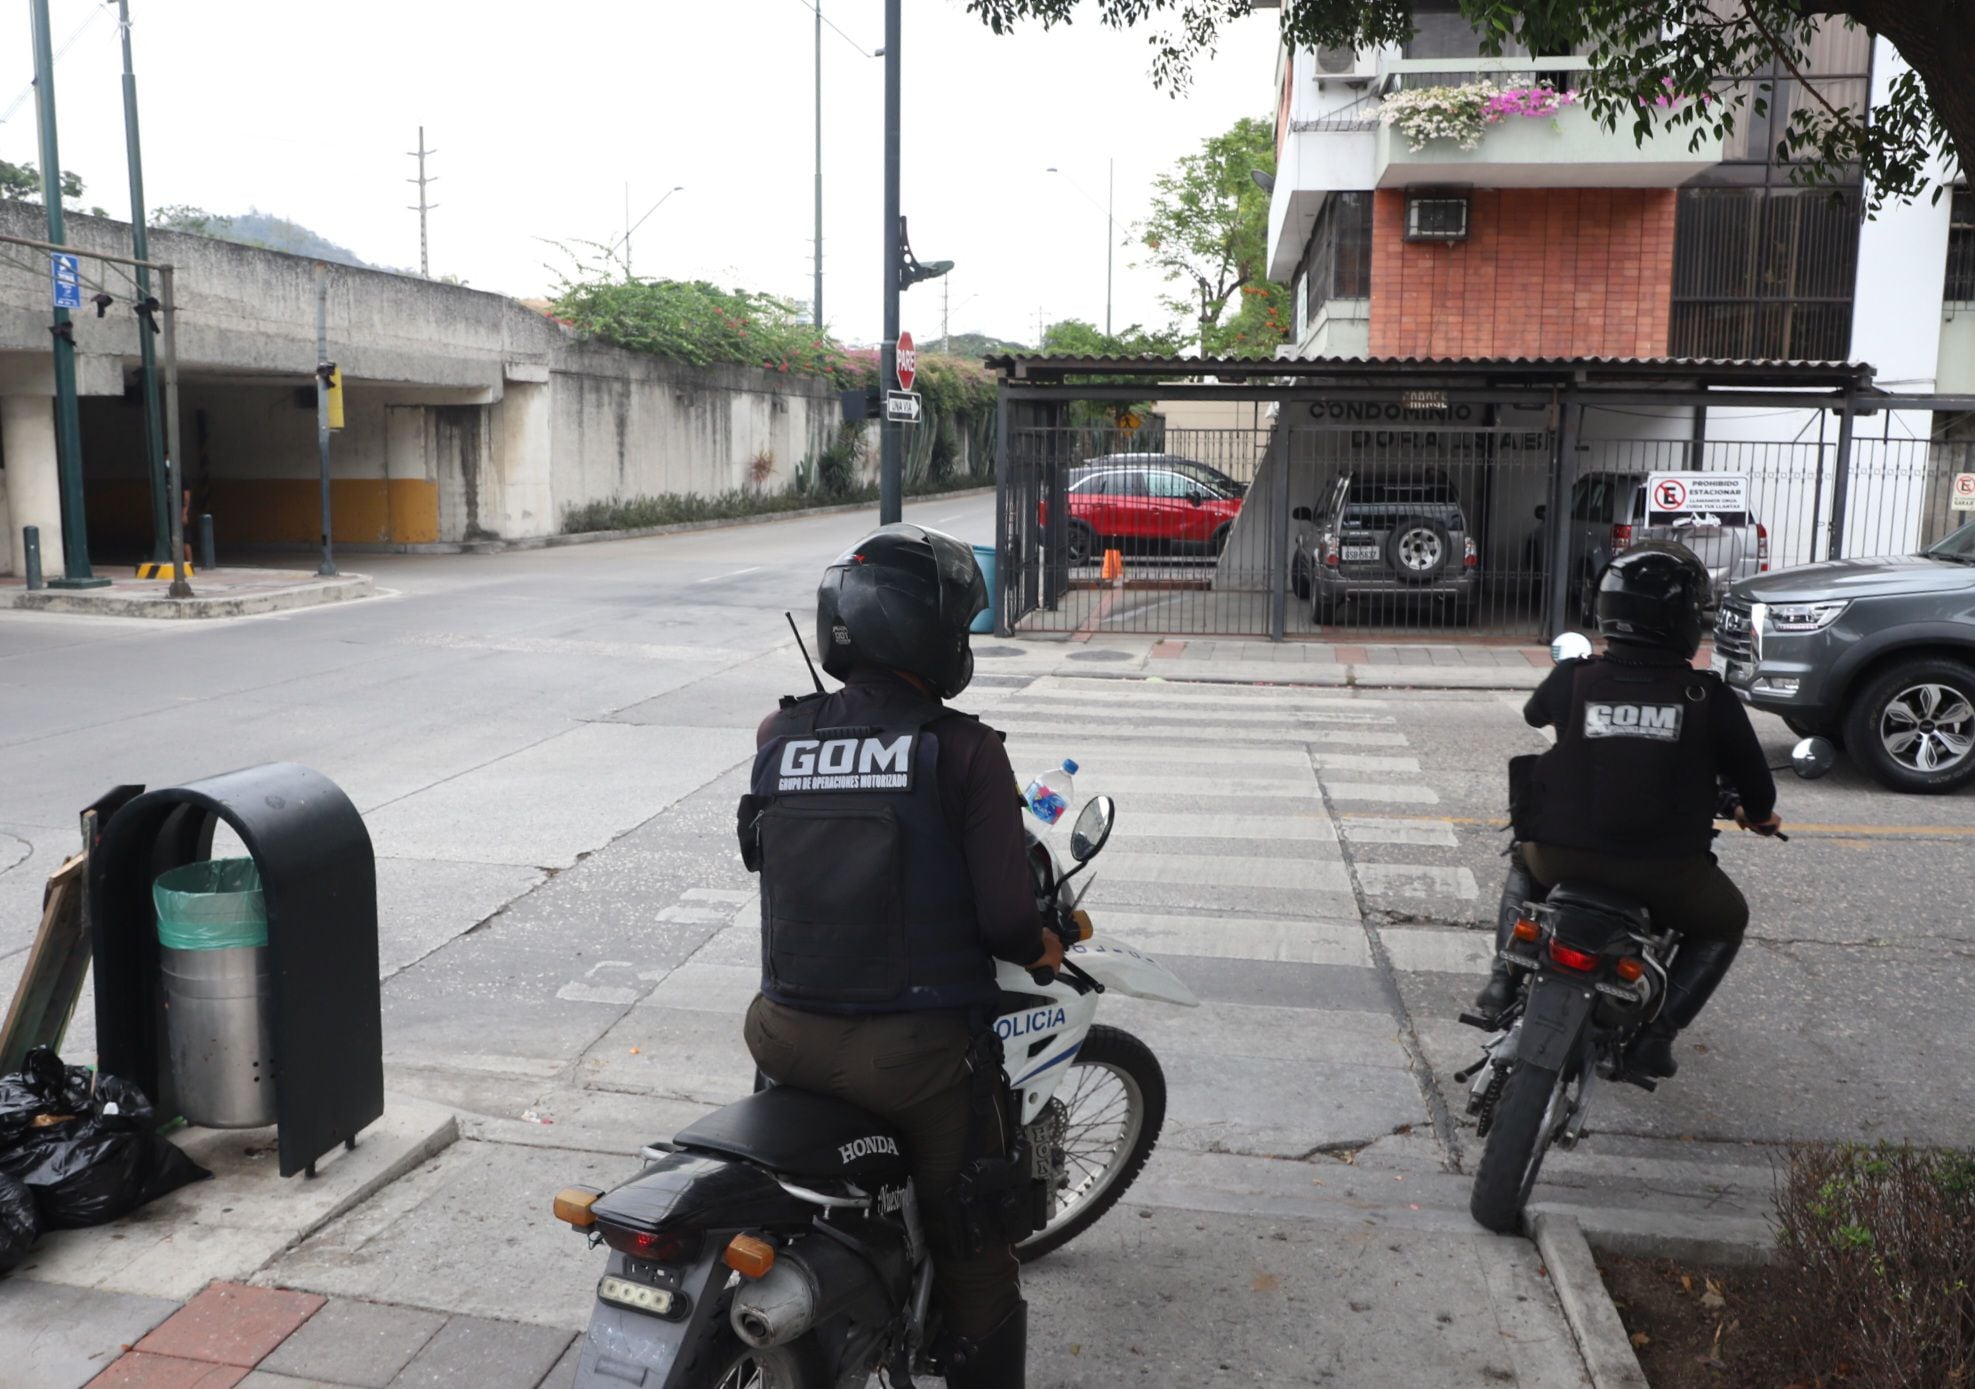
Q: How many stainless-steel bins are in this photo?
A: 1